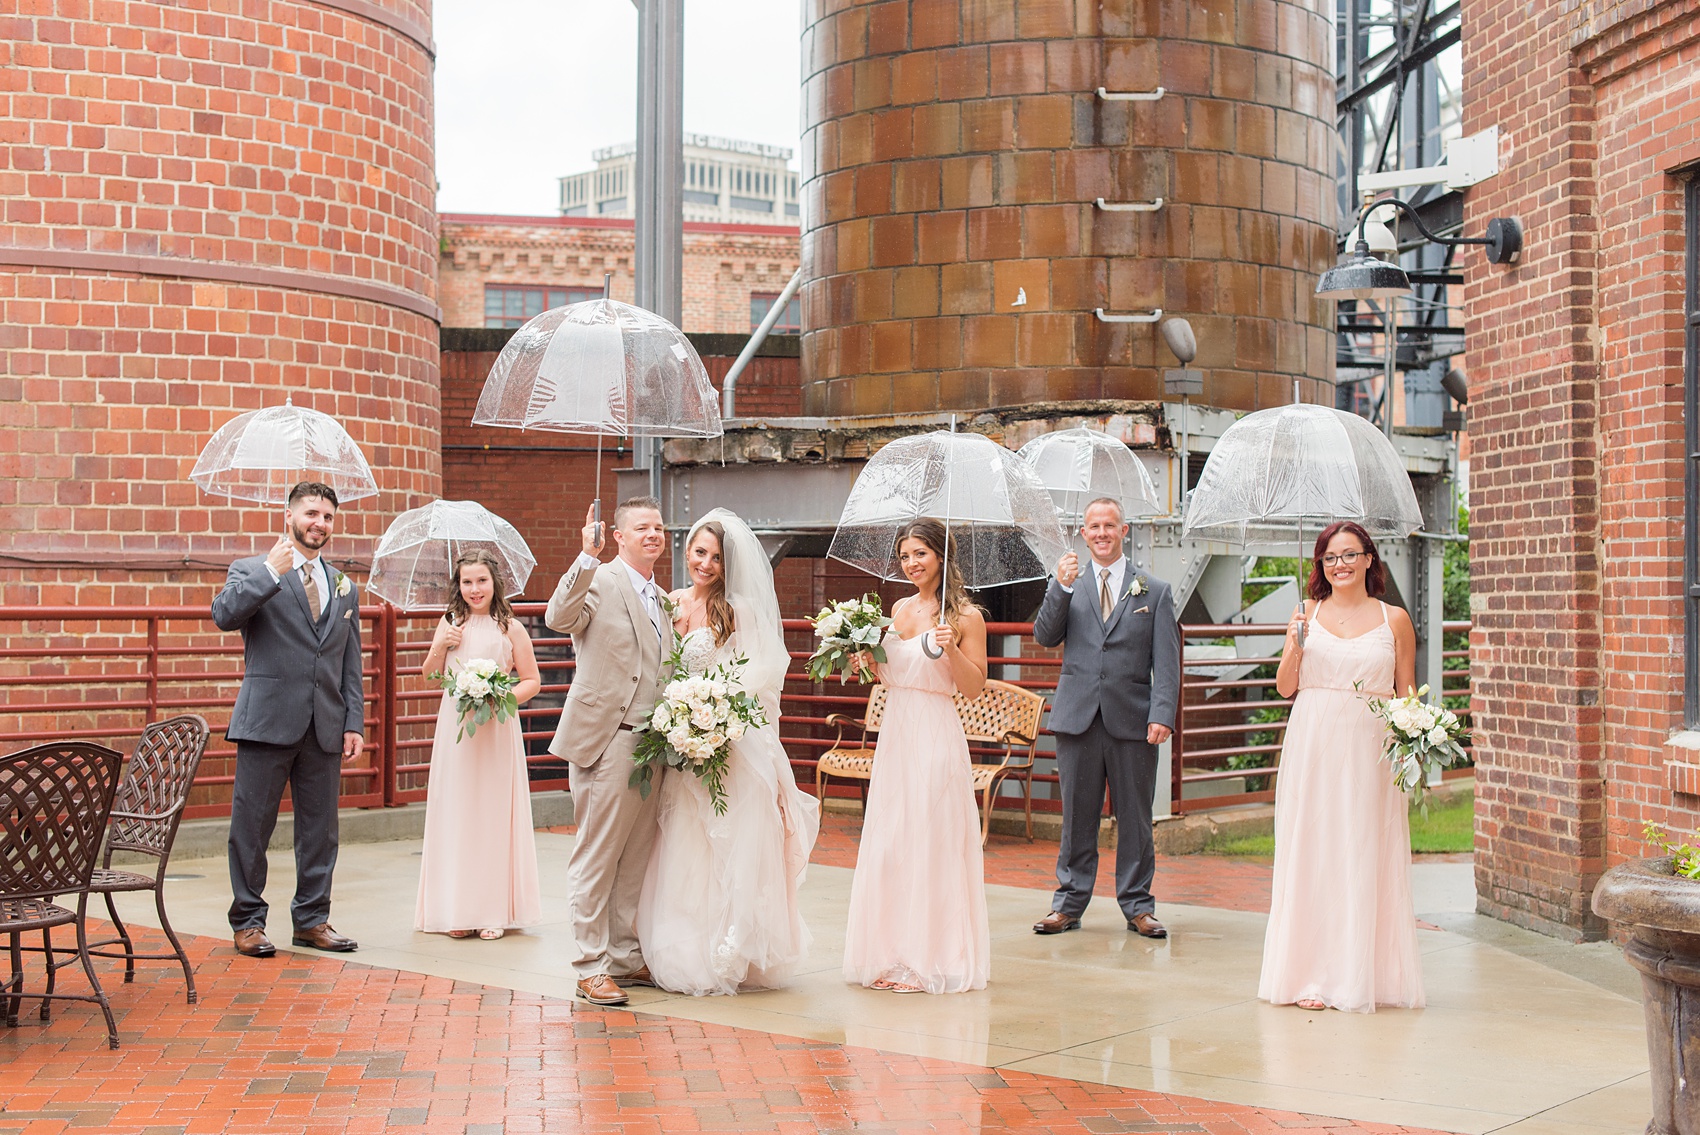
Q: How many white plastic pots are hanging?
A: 0